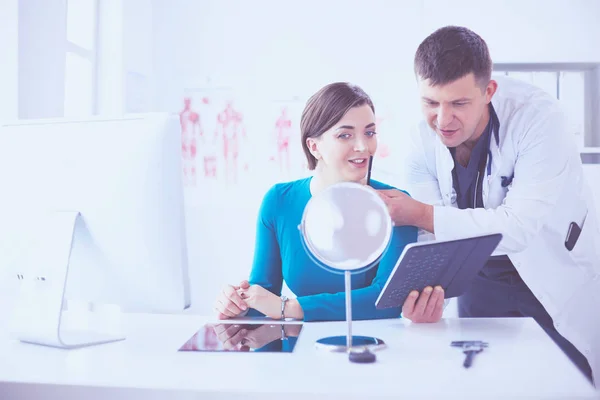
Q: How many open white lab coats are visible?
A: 1